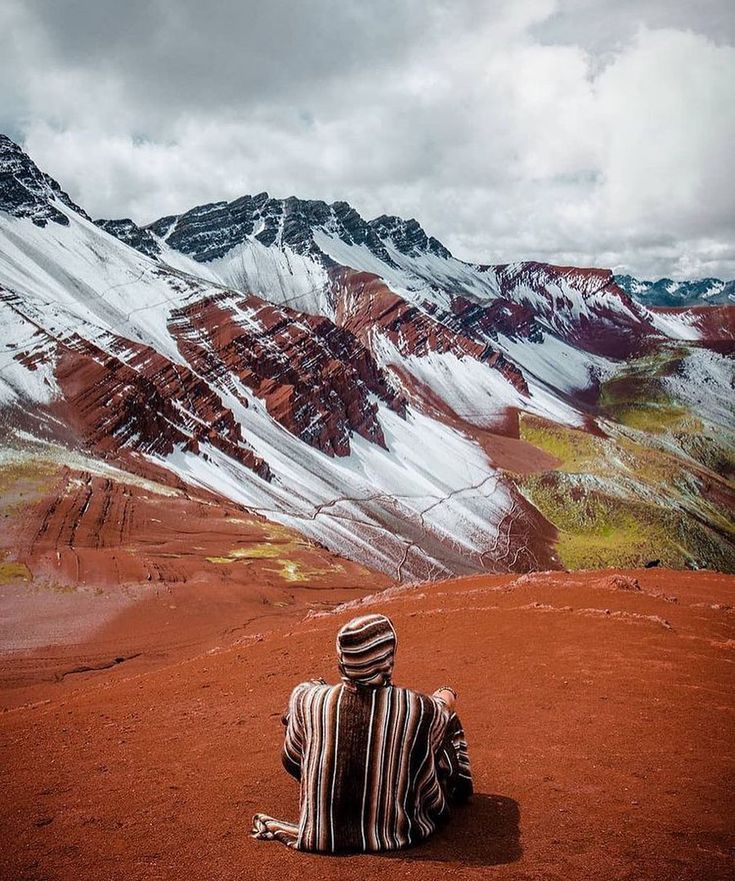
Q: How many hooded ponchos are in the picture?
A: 1